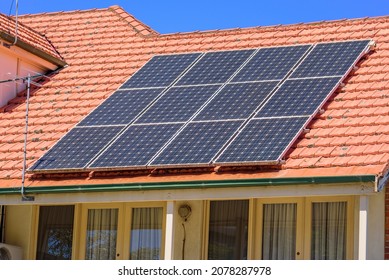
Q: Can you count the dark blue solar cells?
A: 12